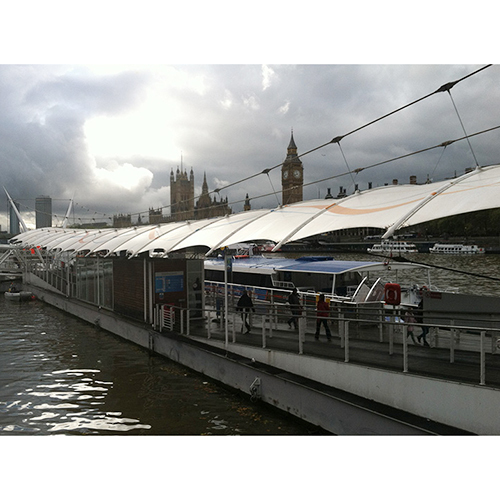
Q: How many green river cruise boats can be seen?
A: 0